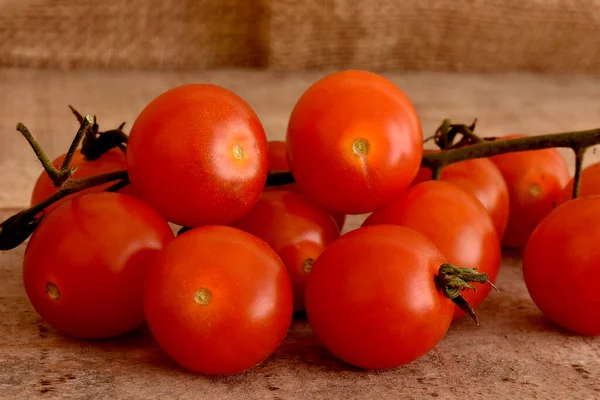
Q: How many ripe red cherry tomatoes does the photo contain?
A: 13